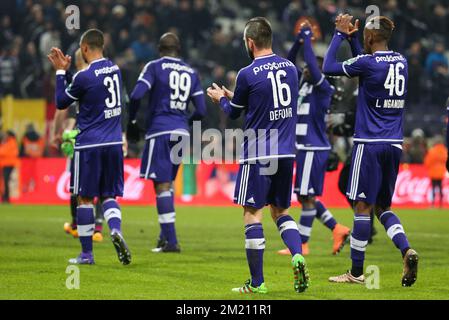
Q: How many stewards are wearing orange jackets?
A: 3